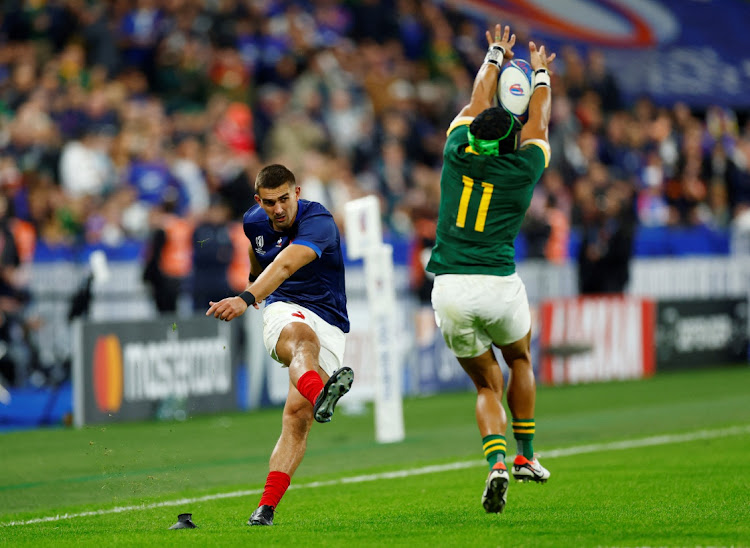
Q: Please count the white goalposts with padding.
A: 1